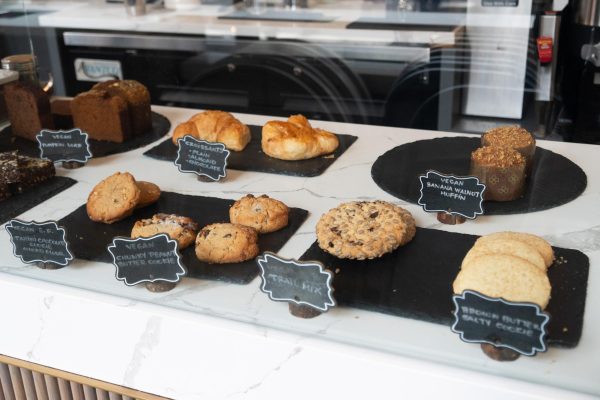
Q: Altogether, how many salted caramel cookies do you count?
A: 0